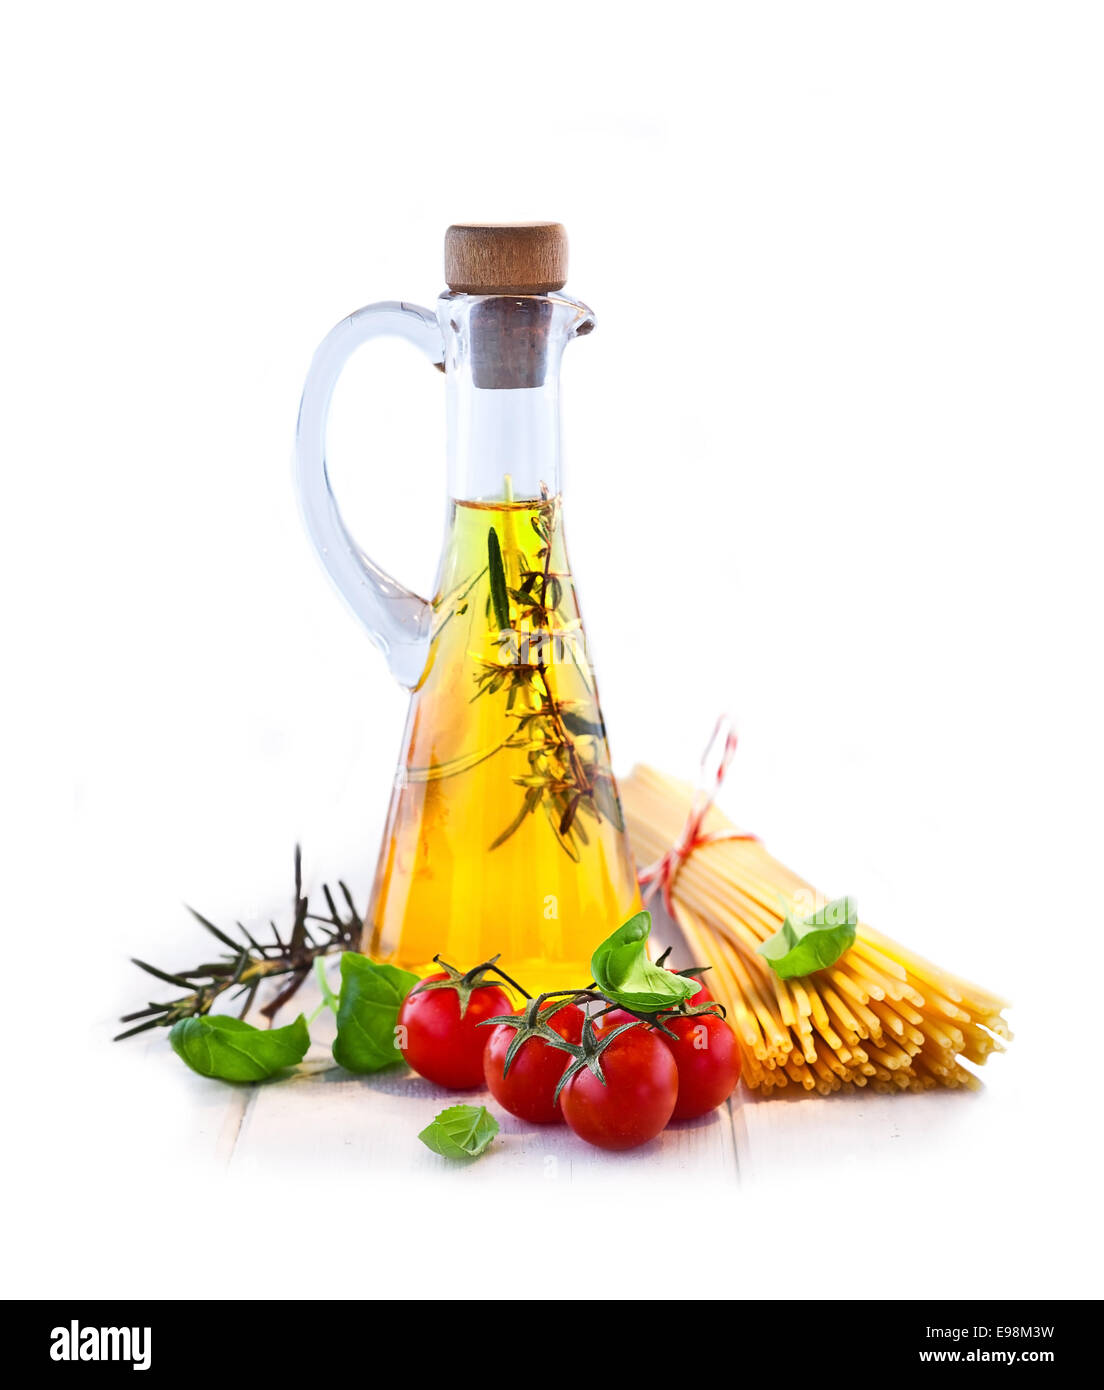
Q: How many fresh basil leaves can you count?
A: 5